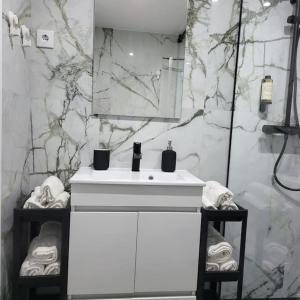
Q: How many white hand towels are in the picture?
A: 12